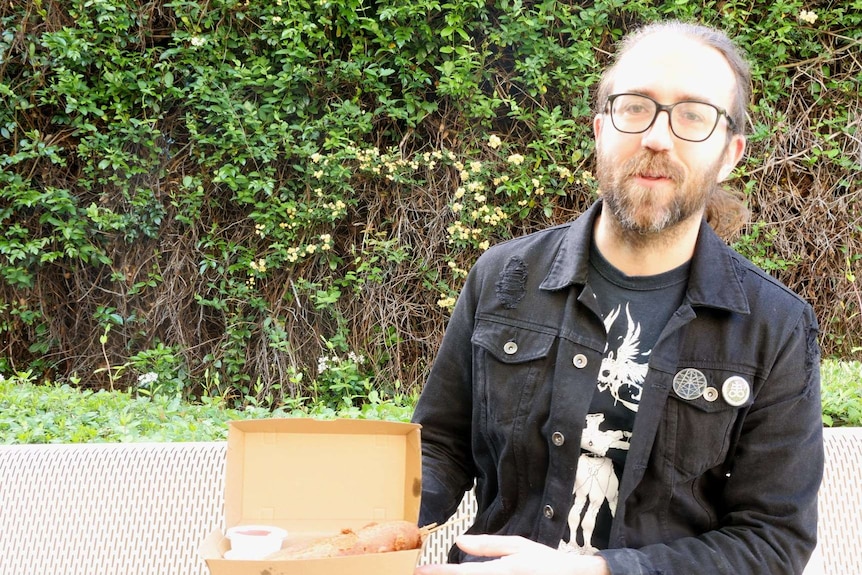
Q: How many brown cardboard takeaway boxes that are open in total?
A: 1